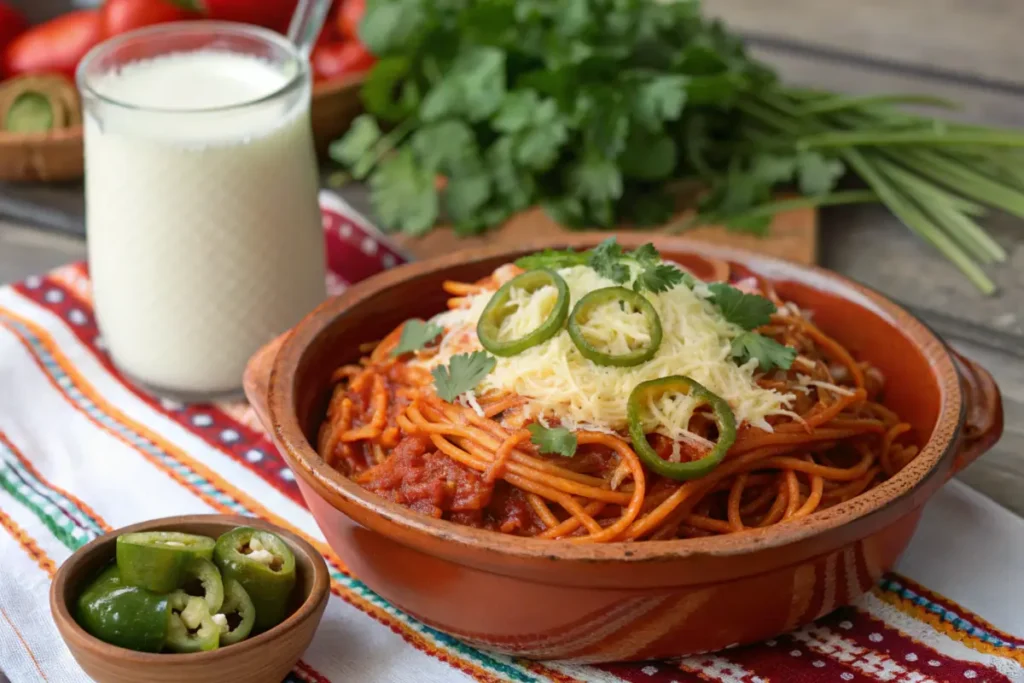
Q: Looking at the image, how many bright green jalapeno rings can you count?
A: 3